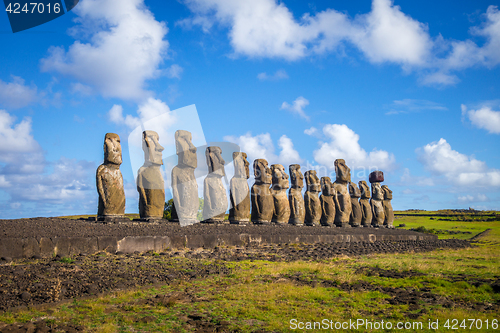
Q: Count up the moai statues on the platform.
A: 15